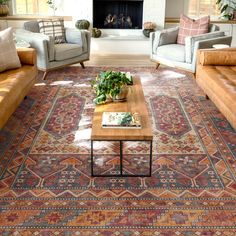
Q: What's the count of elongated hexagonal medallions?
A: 2